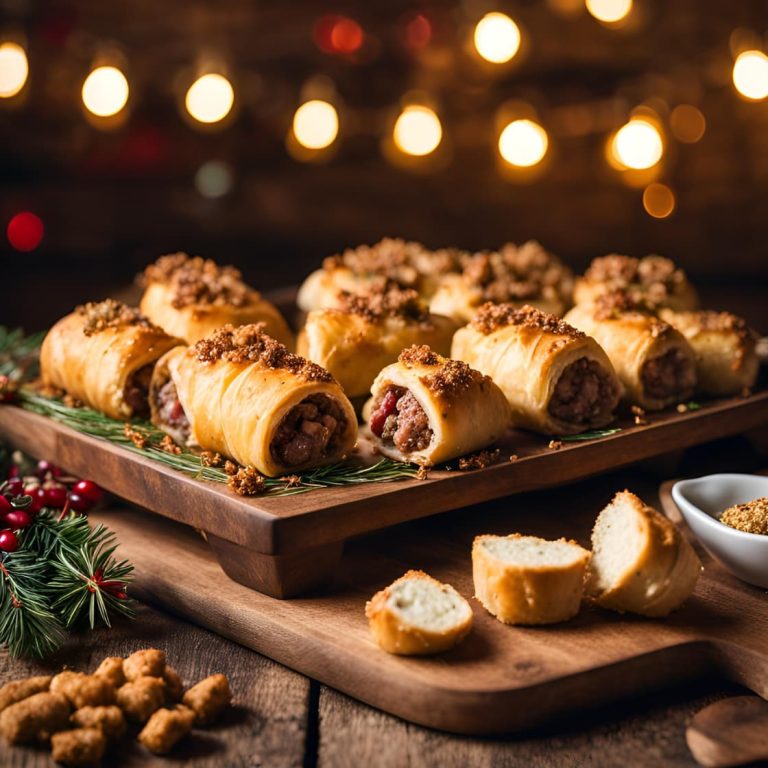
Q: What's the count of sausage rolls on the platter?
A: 11